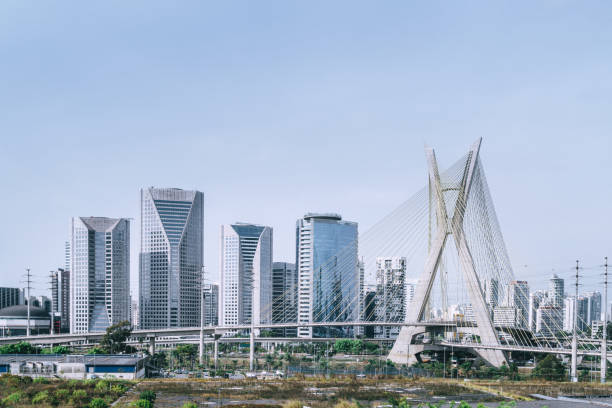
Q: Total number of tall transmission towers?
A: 6